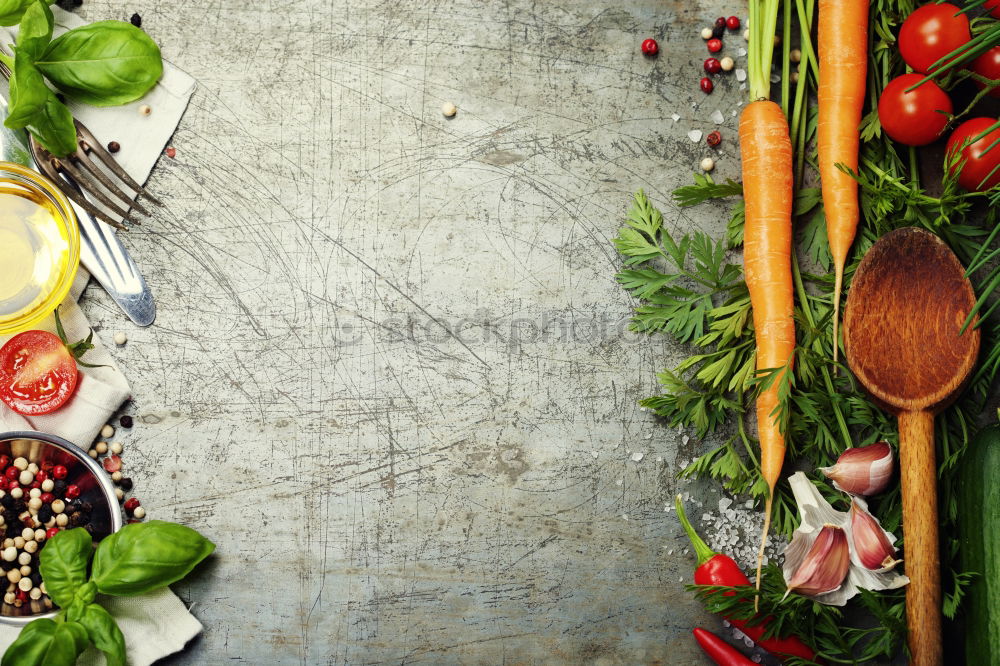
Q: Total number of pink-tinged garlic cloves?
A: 3